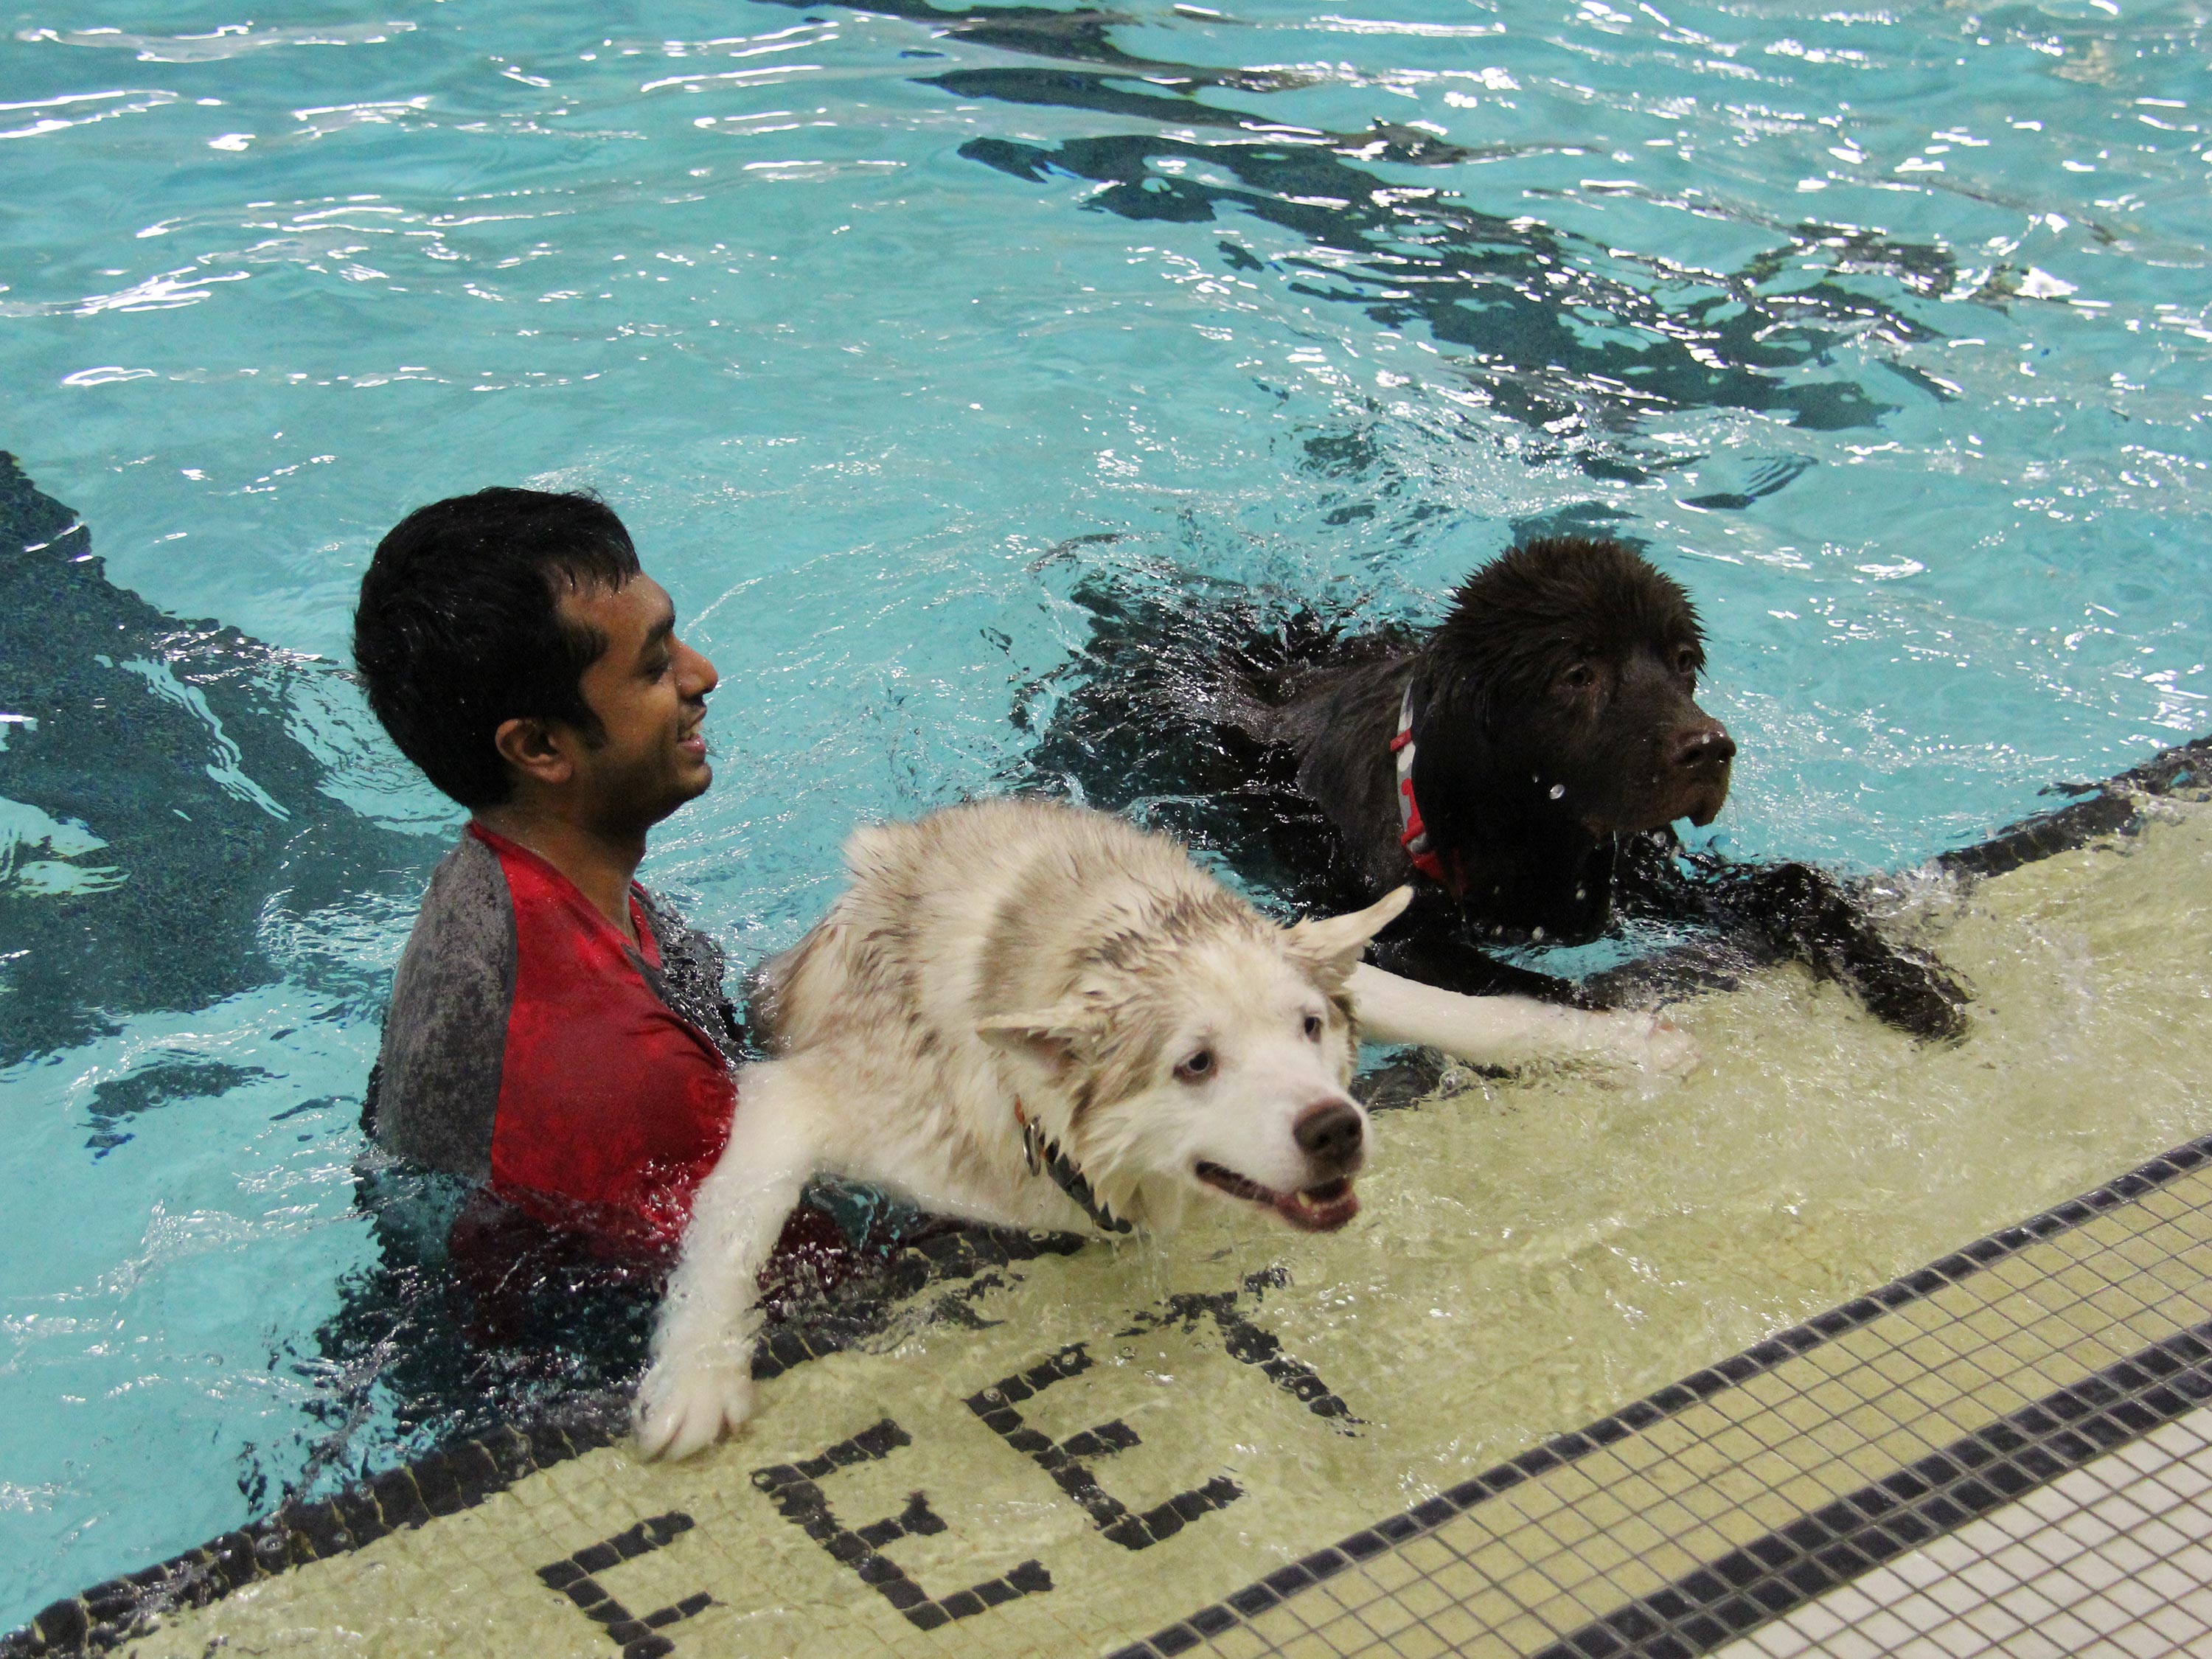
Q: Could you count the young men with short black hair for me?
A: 1